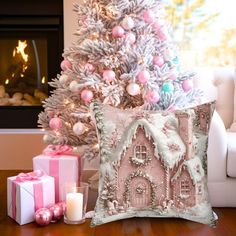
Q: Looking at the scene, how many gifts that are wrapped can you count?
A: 2